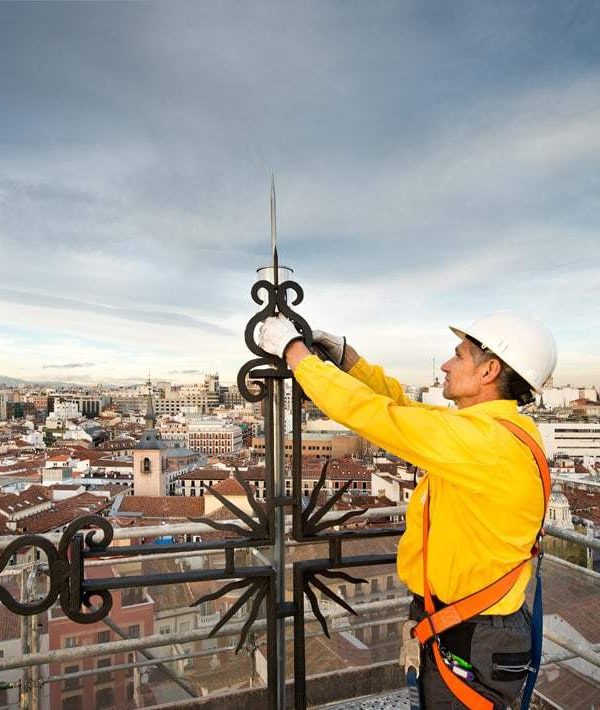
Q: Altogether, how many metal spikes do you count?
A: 13